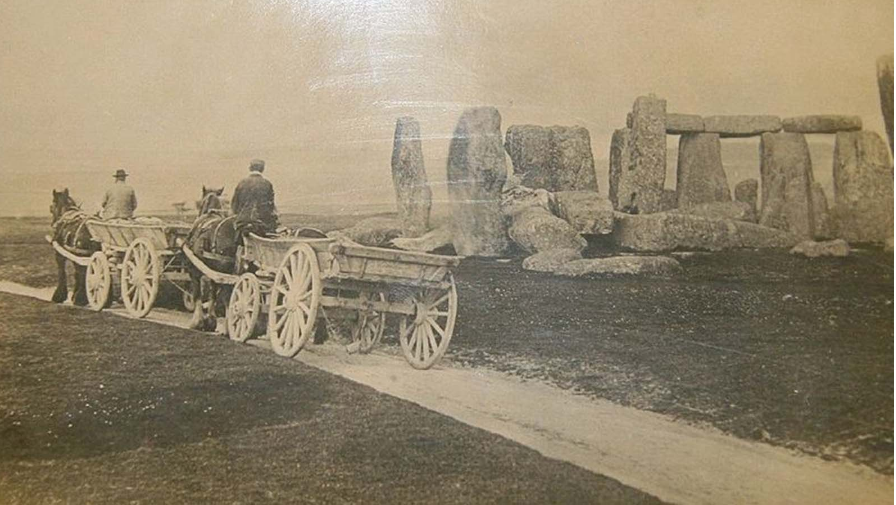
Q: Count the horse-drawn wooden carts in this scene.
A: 2